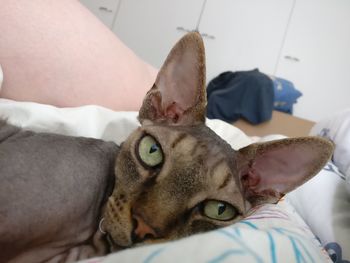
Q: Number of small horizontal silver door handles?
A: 4